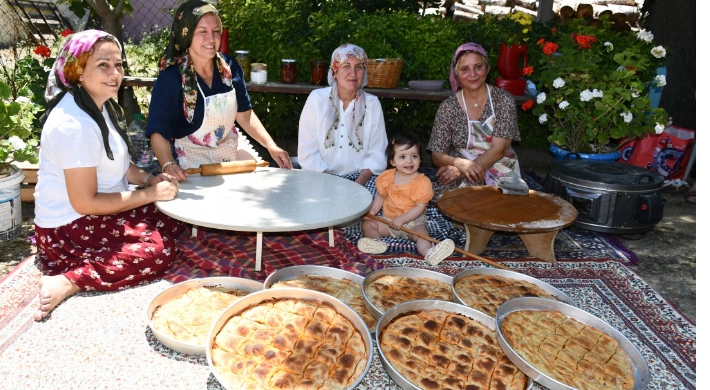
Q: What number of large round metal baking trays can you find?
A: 7